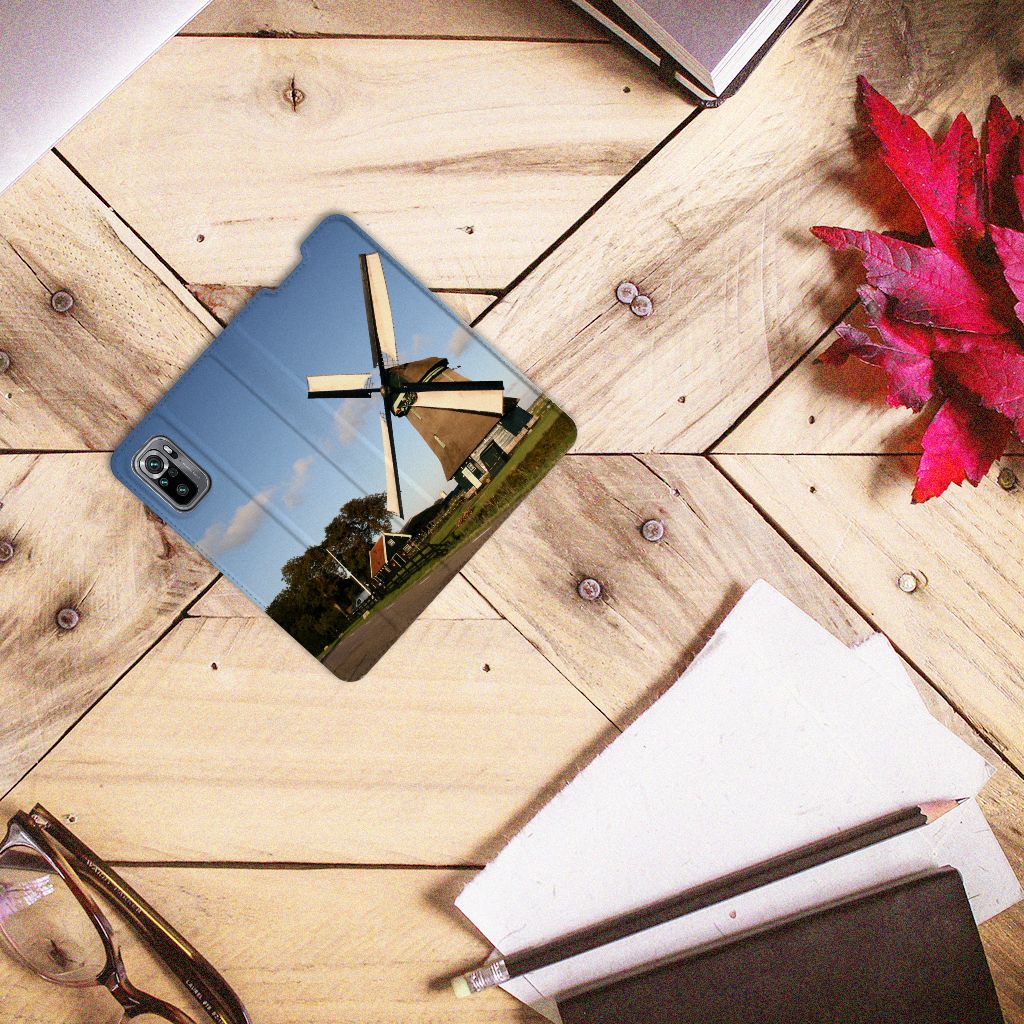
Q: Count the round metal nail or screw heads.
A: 10